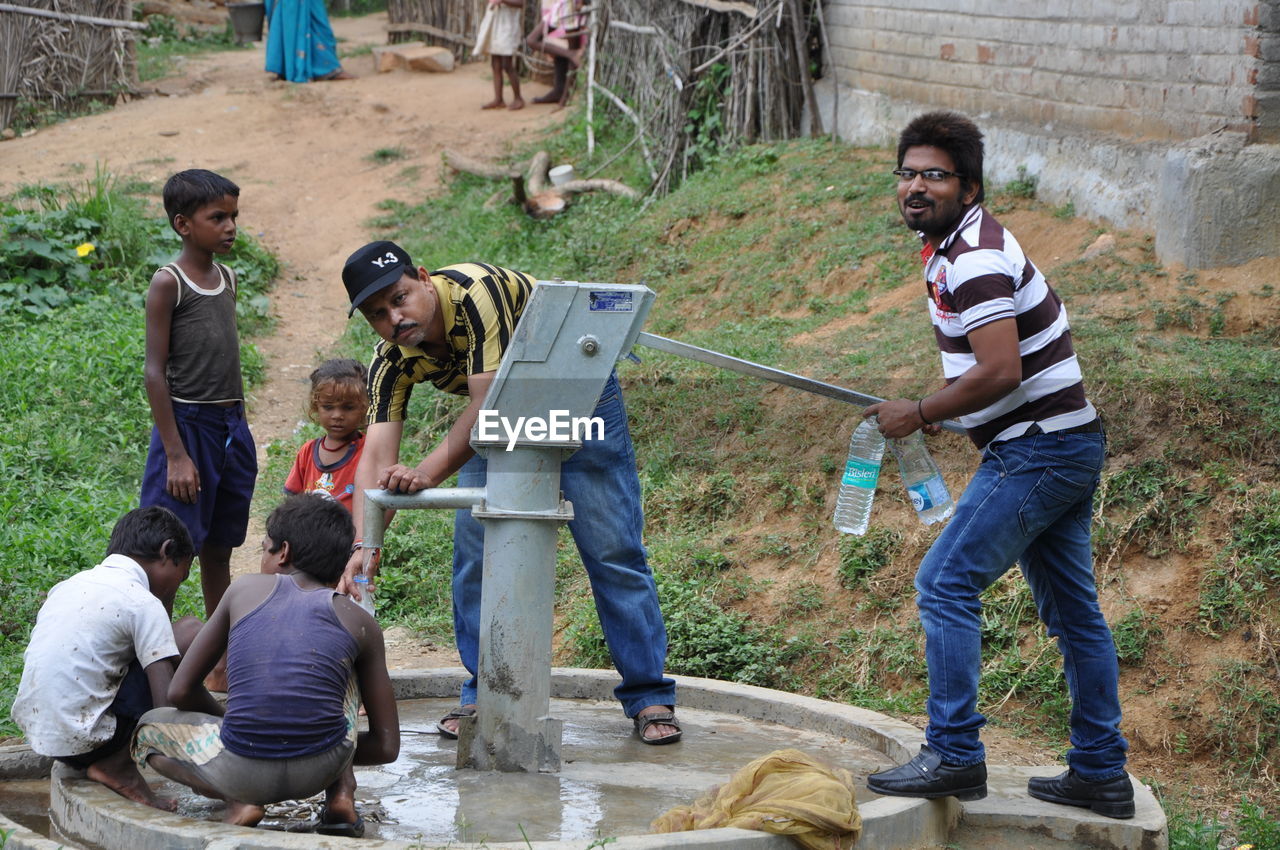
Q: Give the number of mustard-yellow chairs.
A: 0